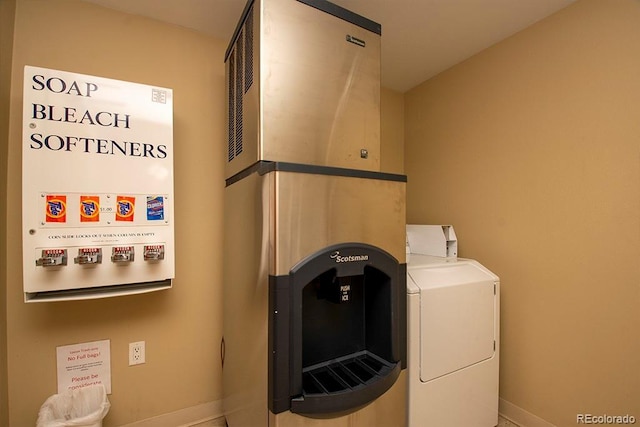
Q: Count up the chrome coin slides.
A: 4